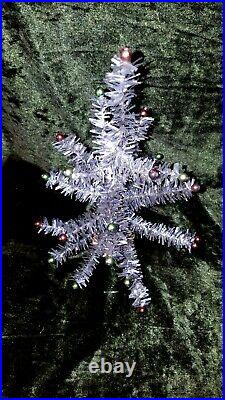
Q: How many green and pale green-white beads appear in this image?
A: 10